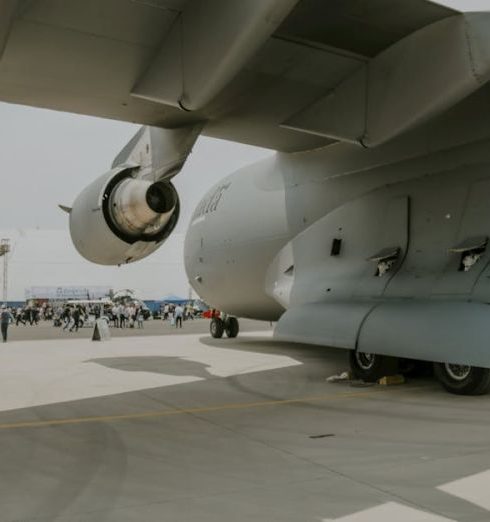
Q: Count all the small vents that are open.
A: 2